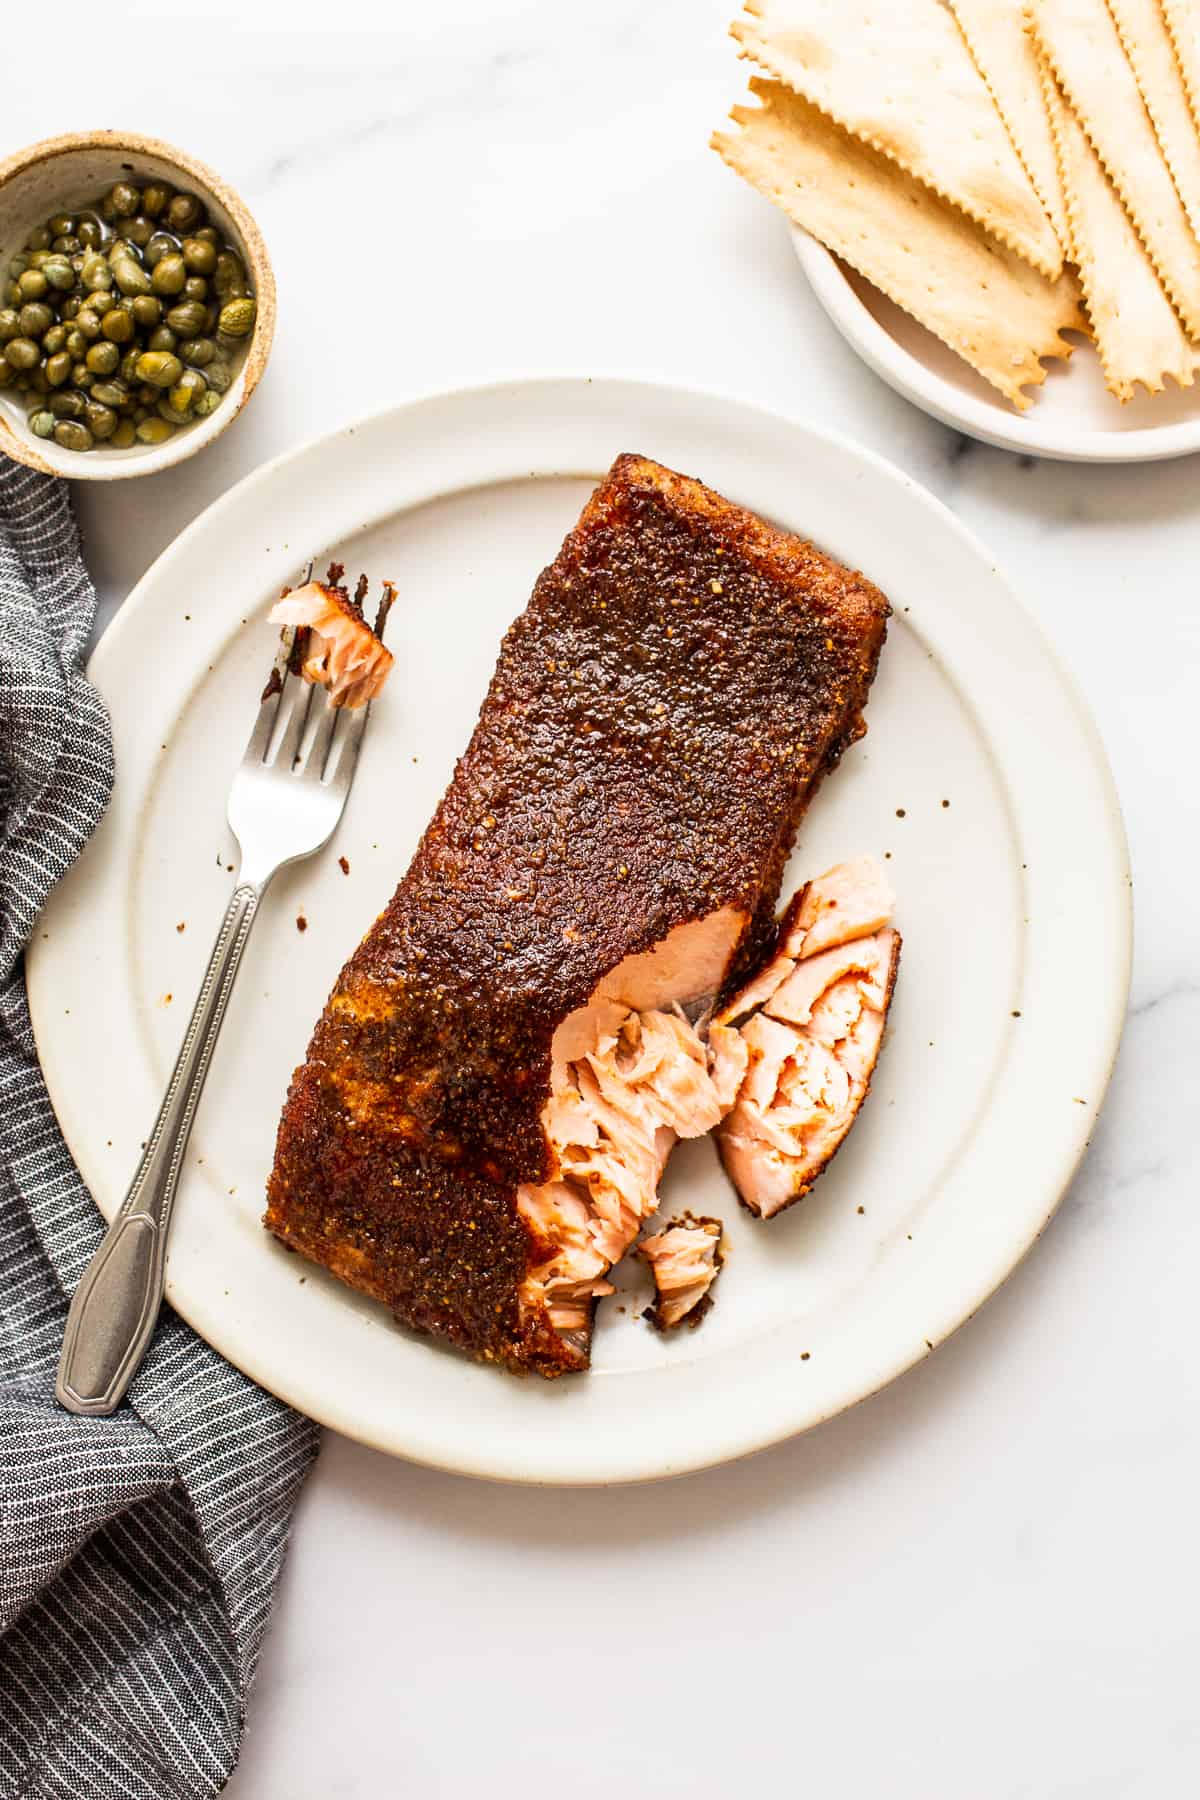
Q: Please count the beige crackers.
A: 7